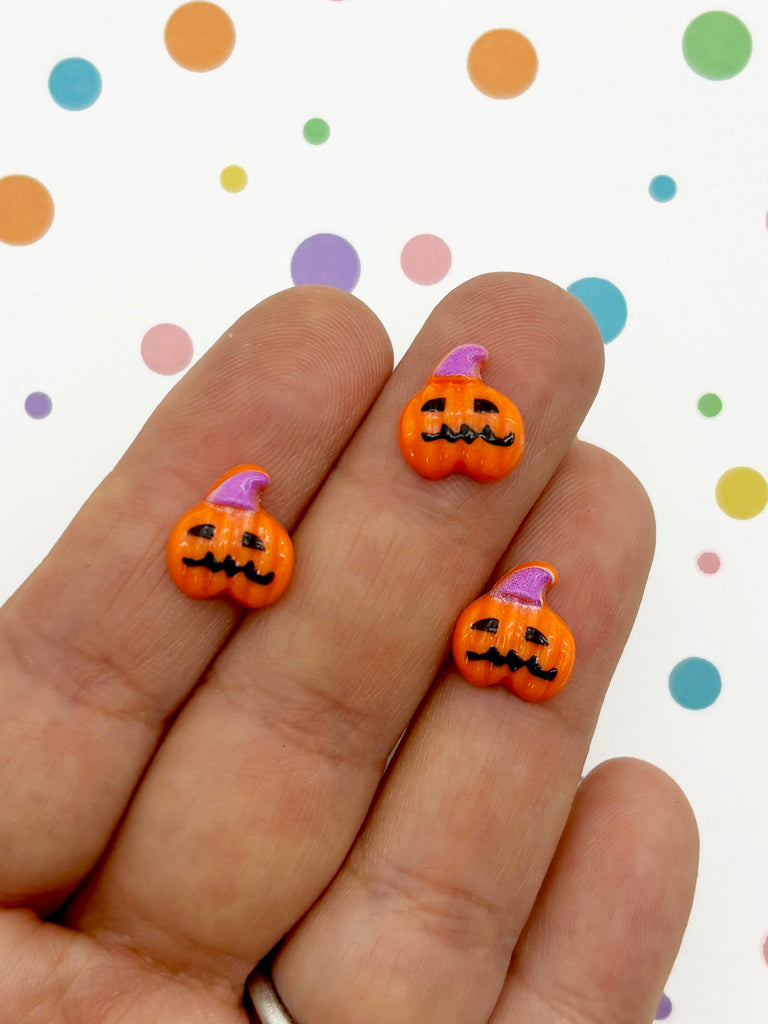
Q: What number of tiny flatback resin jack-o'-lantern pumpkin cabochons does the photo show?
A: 3